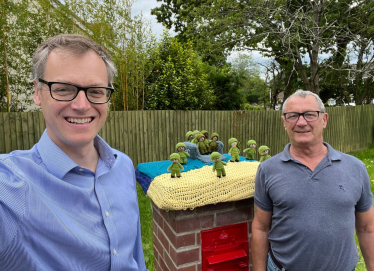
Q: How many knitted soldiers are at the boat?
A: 5